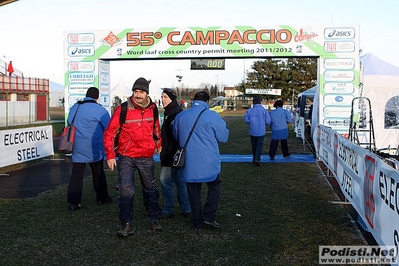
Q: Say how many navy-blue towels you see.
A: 0